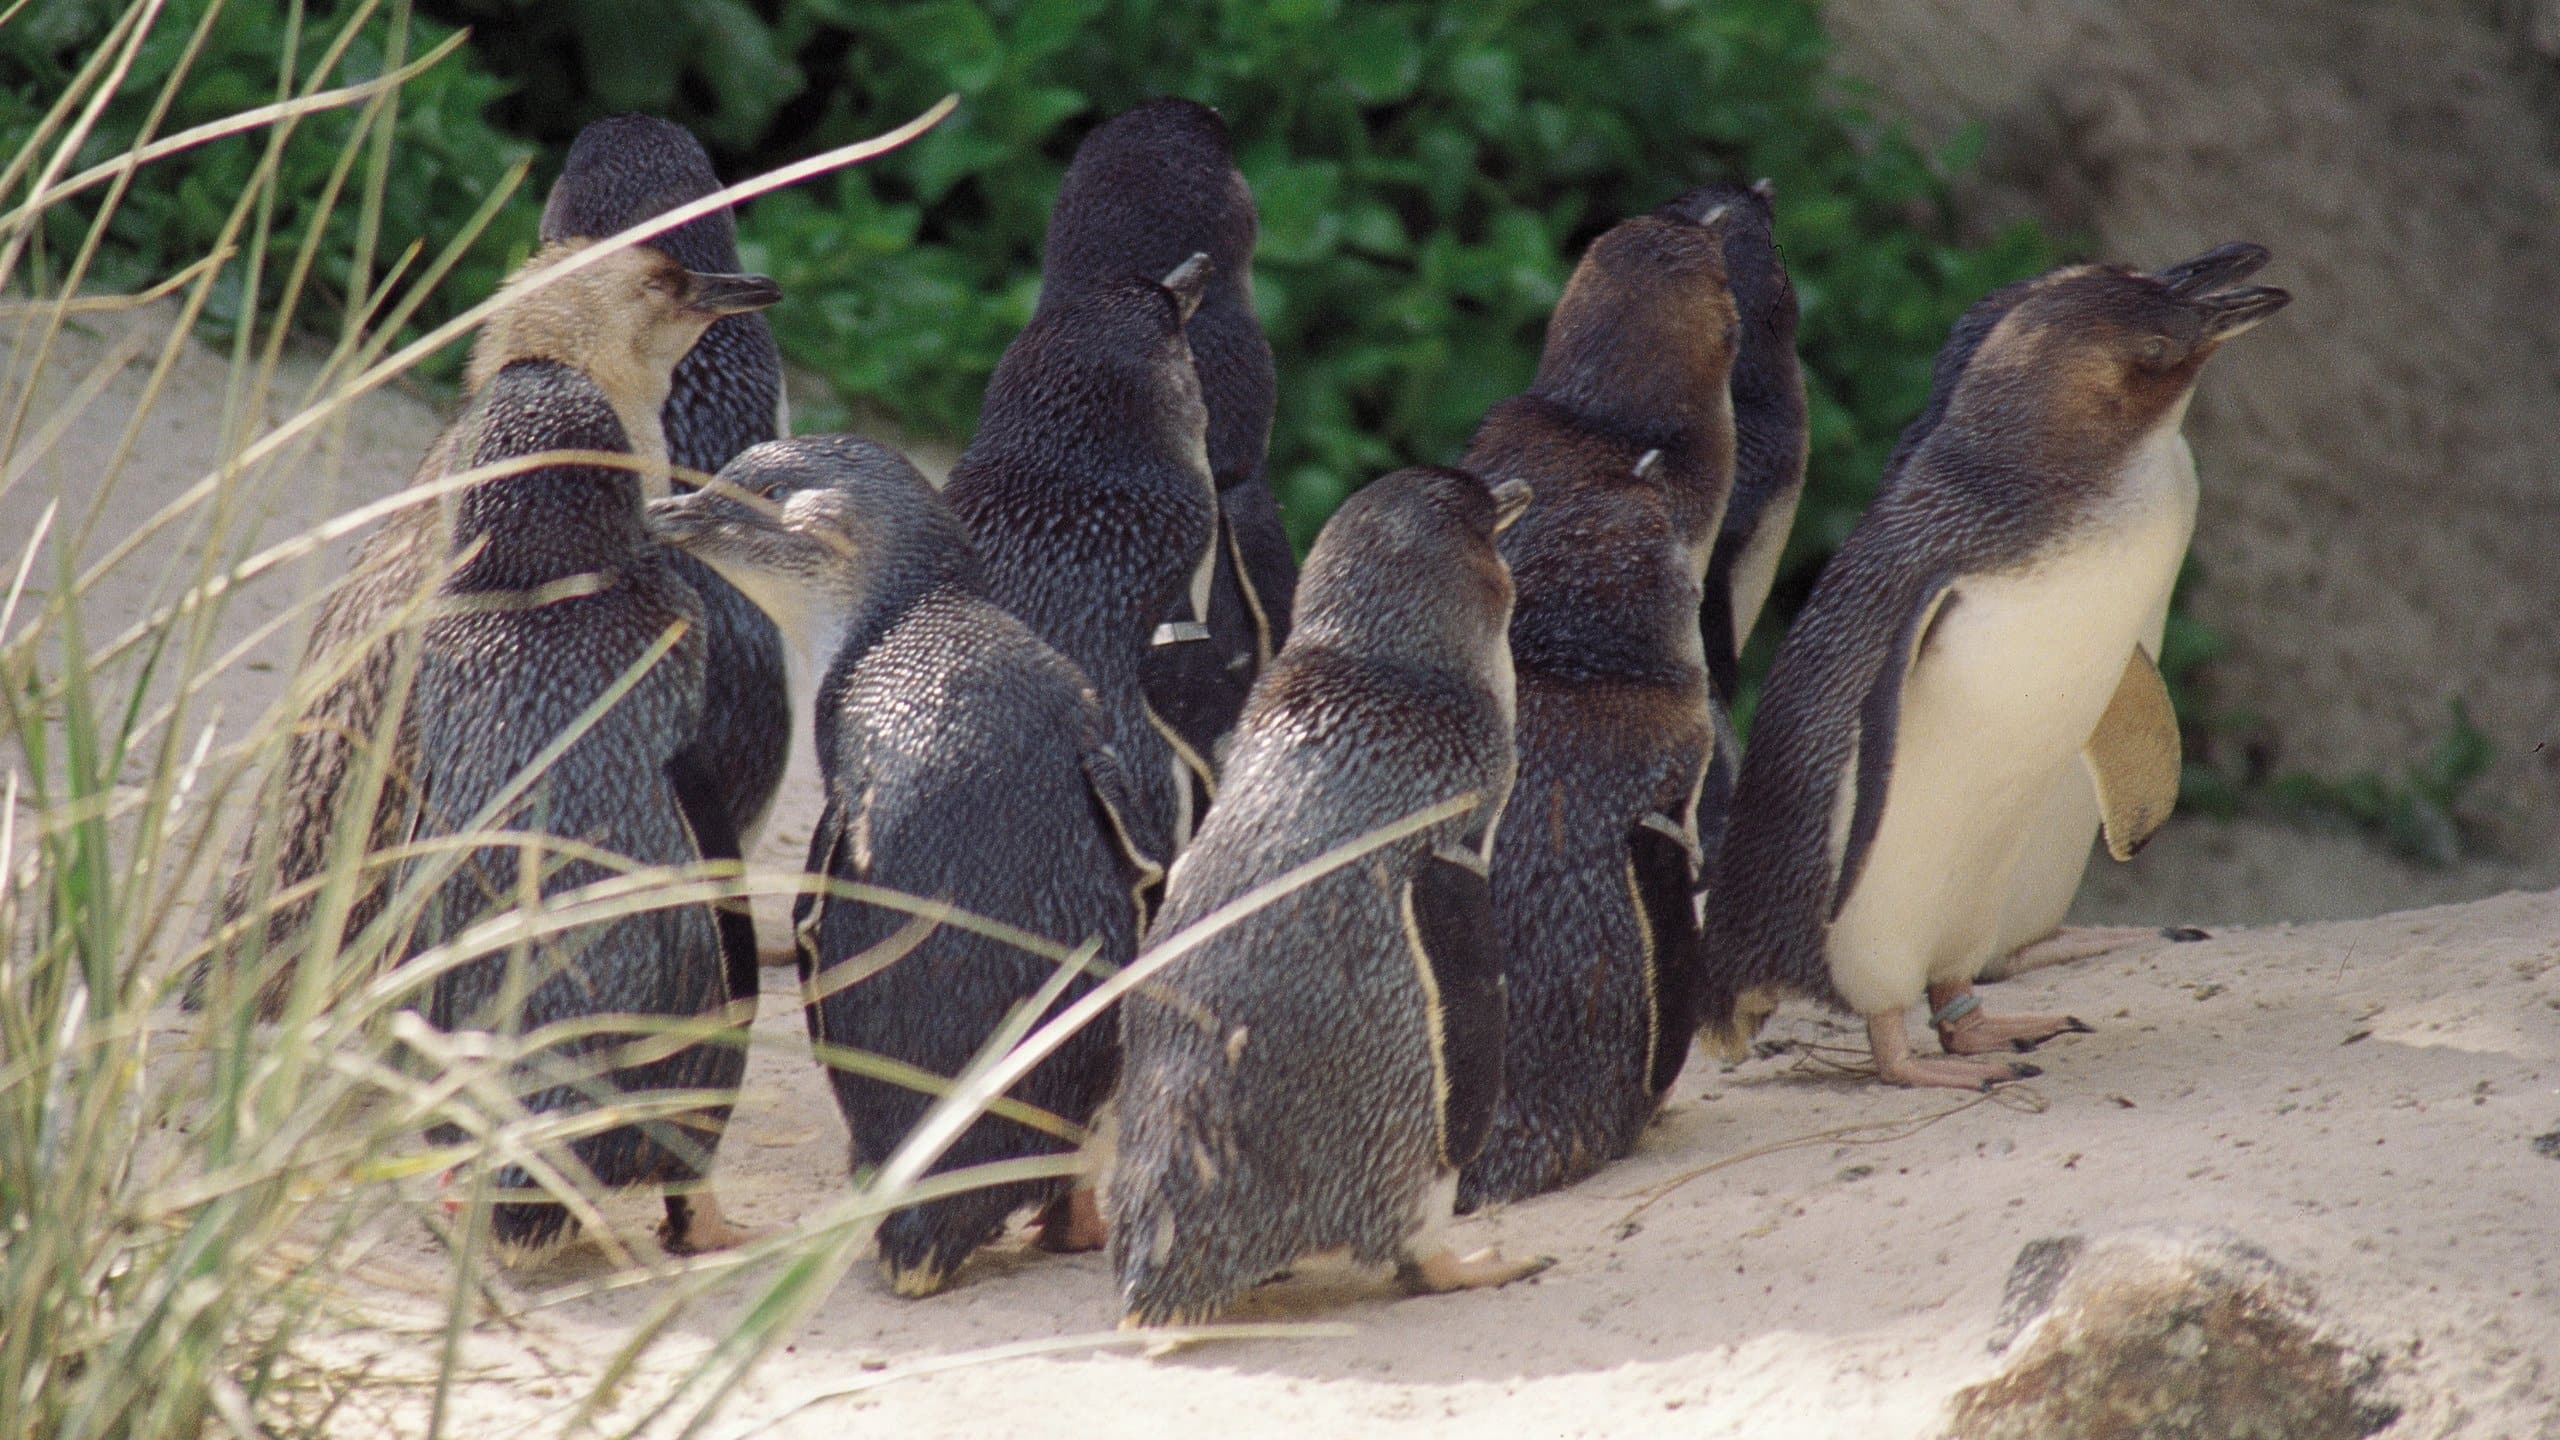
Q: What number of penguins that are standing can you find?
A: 12